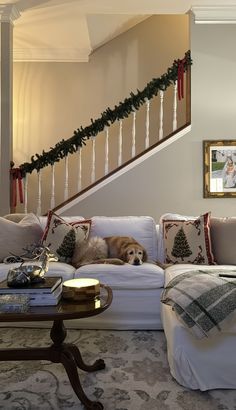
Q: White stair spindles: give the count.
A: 12